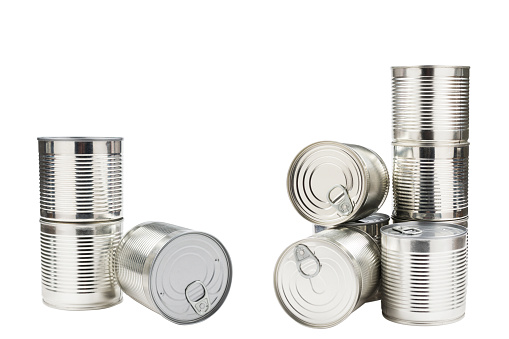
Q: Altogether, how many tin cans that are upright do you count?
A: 7